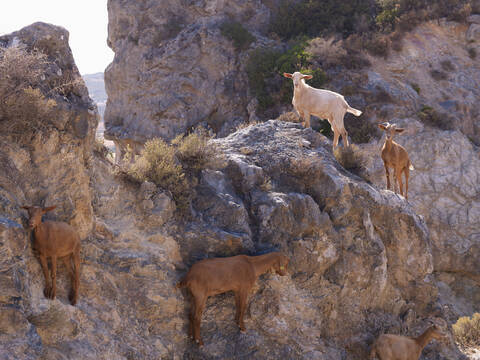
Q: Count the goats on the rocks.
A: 5